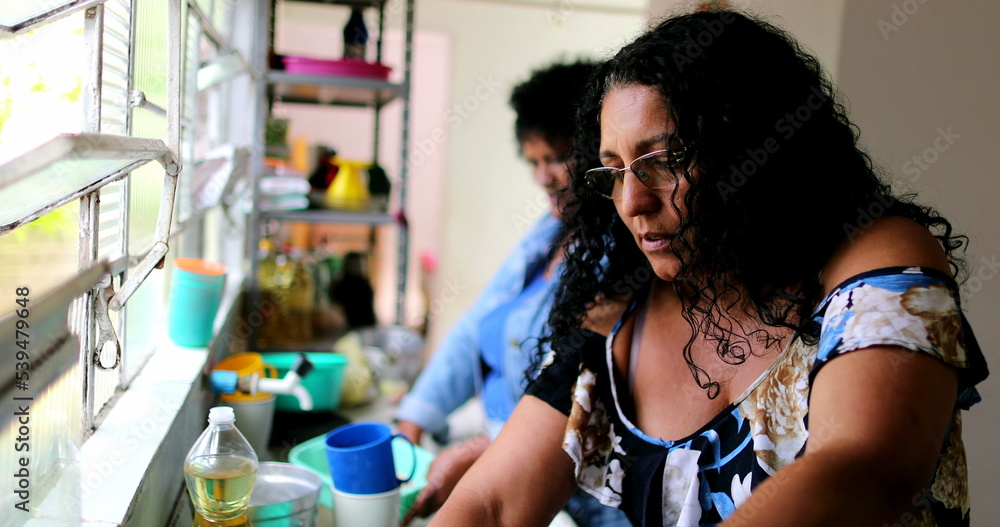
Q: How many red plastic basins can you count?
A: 1